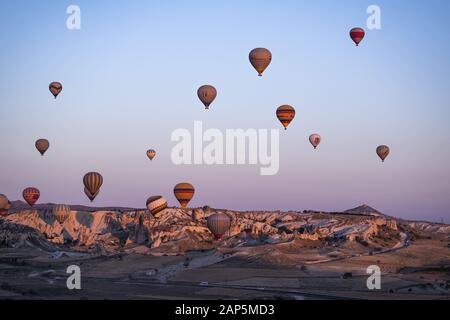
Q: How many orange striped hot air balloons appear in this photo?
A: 2